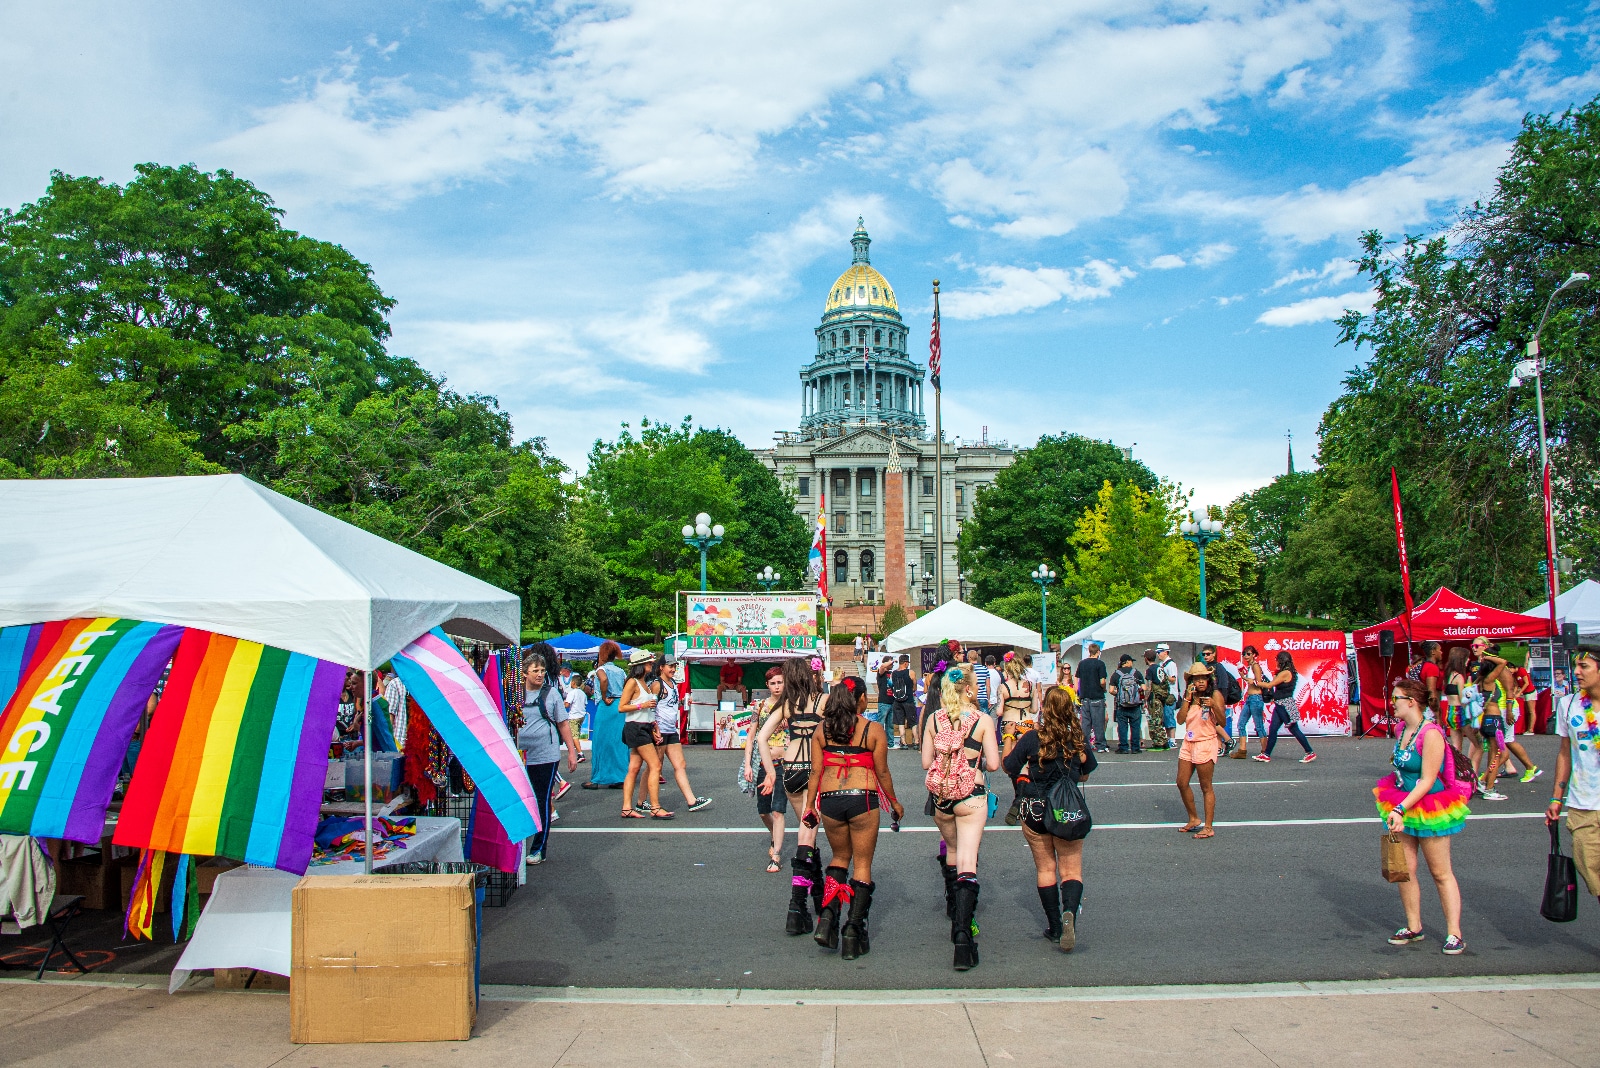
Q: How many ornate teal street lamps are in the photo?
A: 4